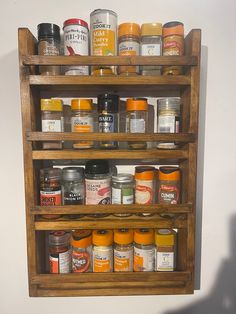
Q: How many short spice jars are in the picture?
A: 1